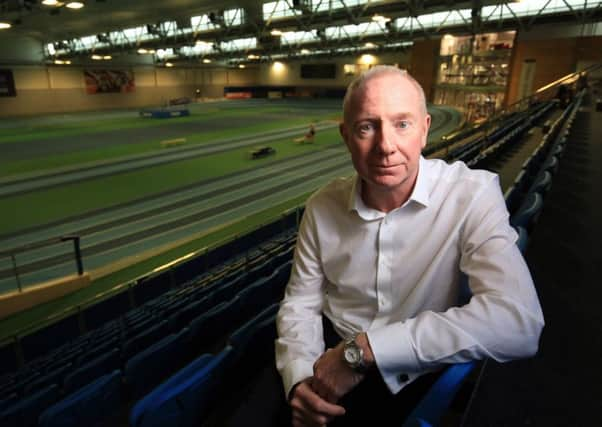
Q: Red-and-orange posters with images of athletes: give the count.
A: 1